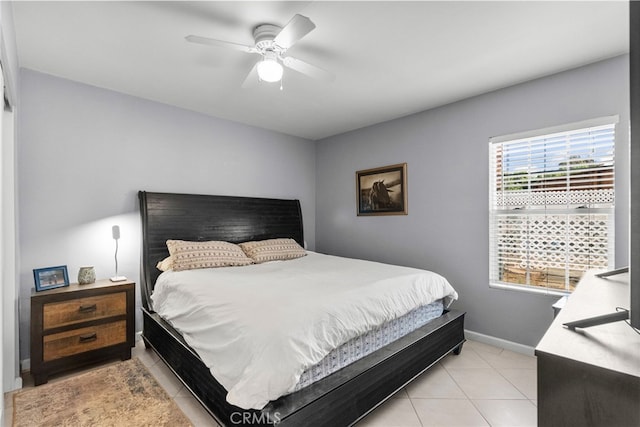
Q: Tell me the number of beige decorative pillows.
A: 2